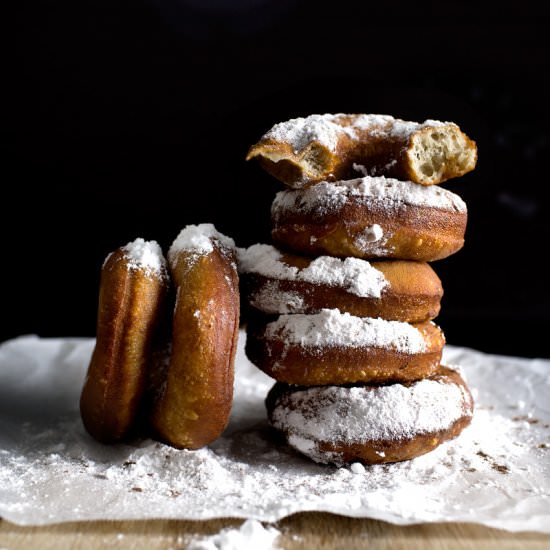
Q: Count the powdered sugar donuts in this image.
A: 7